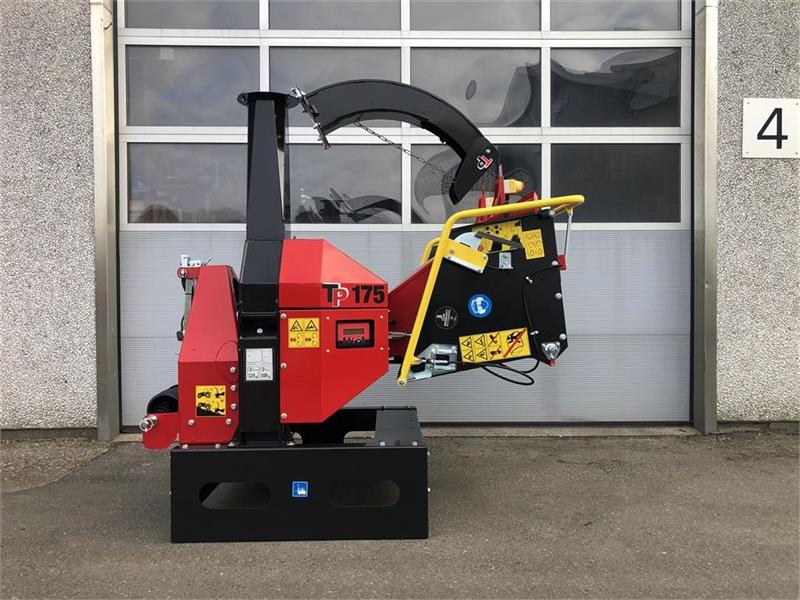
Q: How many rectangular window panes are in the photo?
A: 12